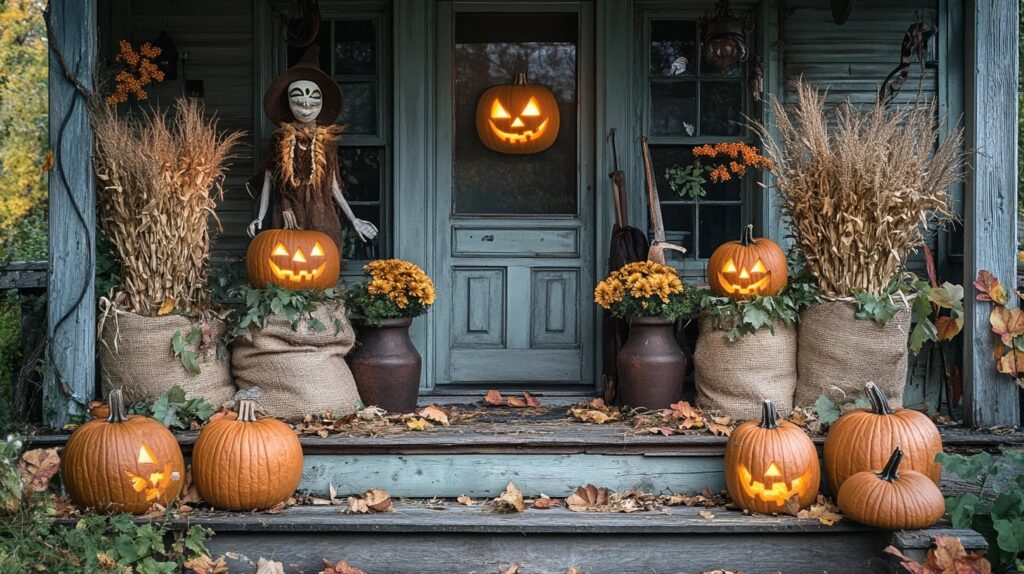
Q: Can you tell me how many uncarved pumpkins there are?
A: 3